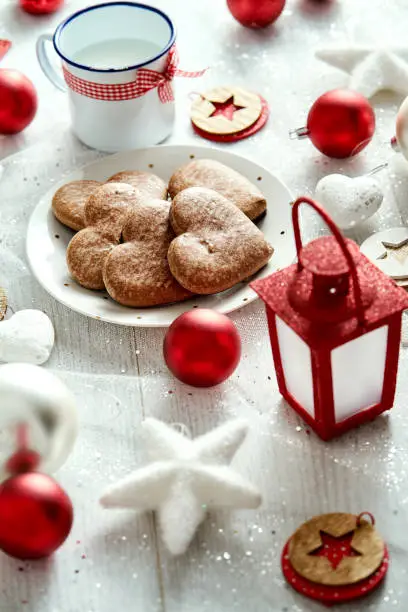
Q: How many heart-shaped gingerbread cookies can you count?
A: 5